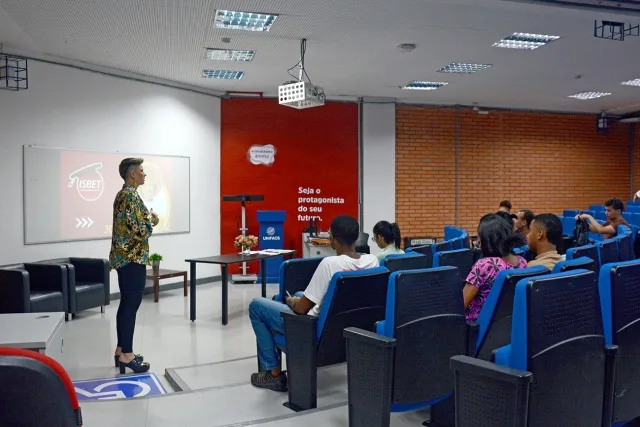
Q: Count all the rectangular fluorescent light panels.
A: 8